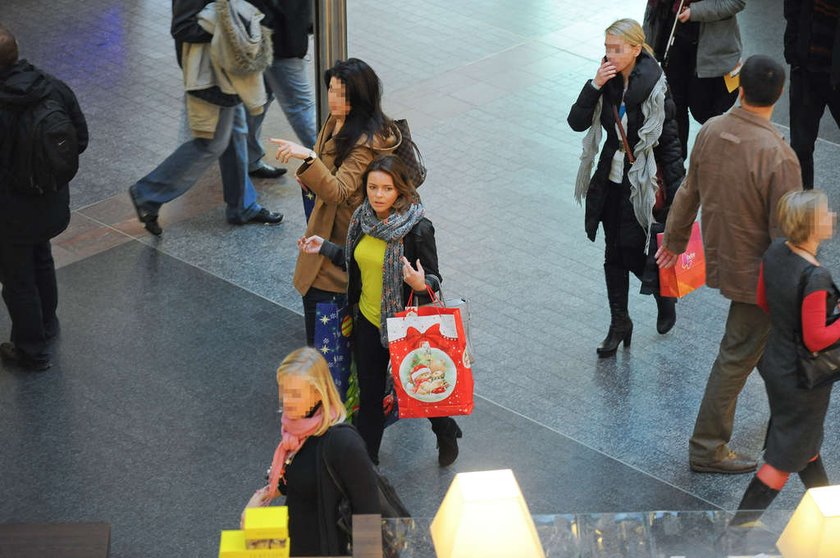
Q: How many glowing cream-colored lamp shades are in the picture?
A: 2